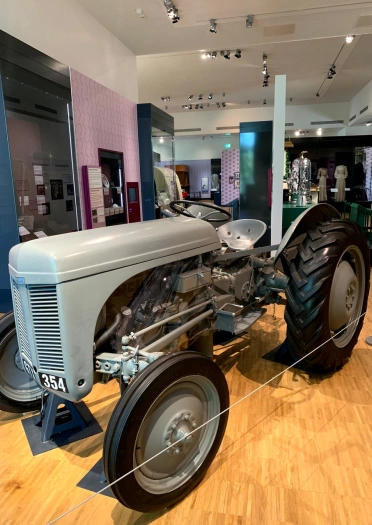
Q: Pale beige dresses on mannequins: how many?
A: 2